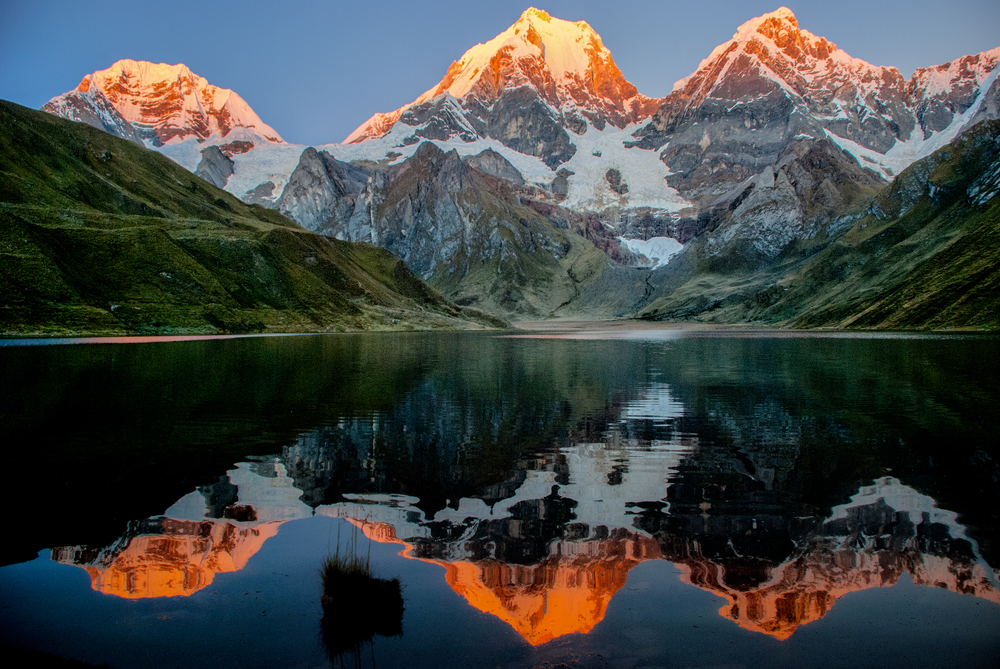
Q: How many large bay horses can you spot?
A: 0